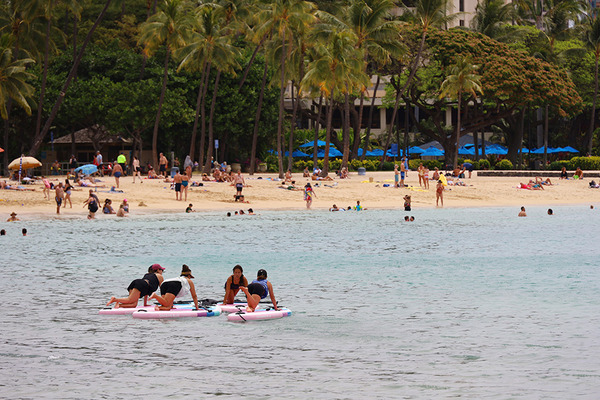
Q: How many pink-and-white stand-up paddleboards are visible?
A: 4